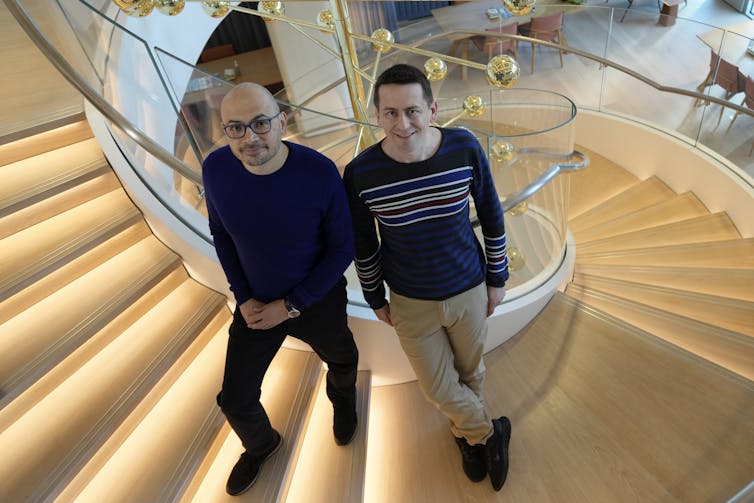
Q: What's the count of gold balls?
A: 13